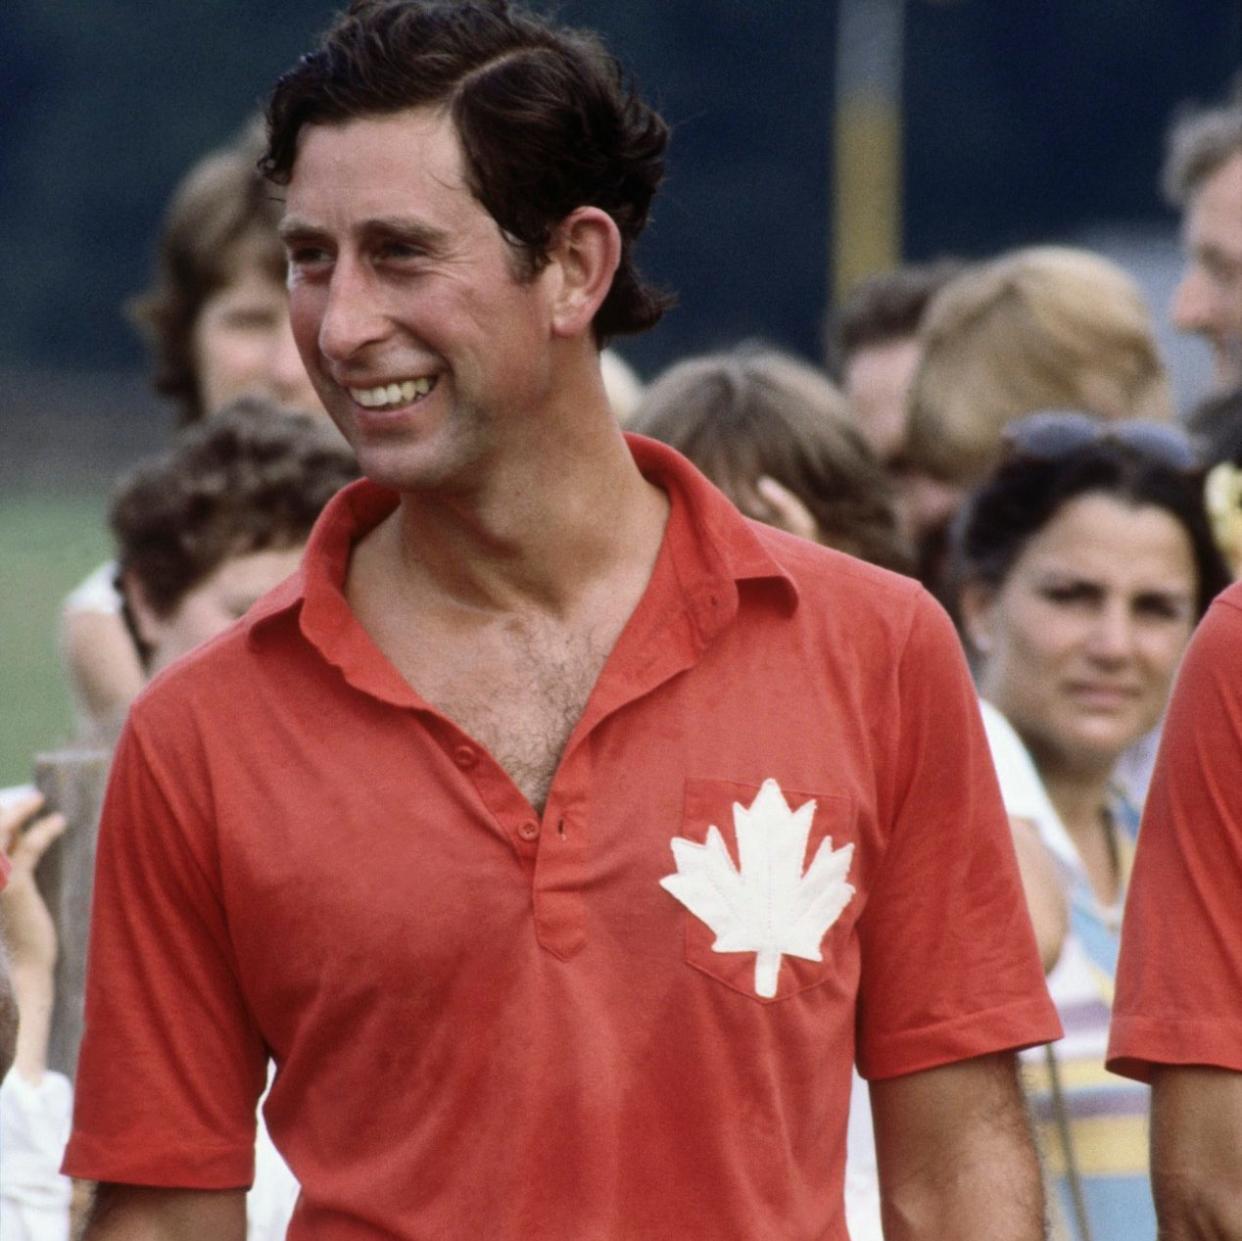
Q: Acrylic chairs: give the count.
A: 0